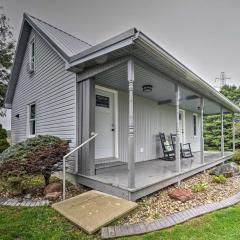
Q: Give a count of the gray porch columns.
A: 5